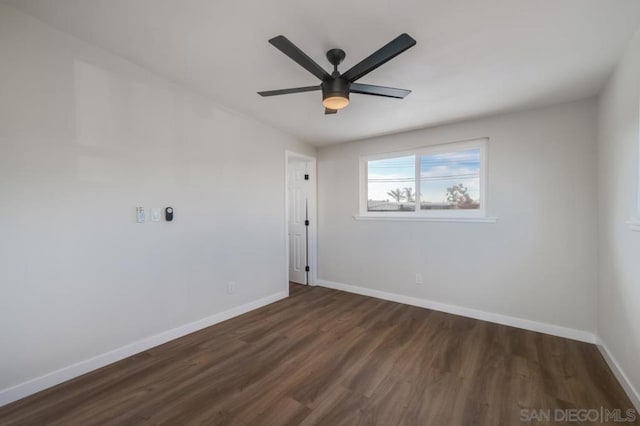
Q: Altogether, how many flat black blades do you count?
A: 5